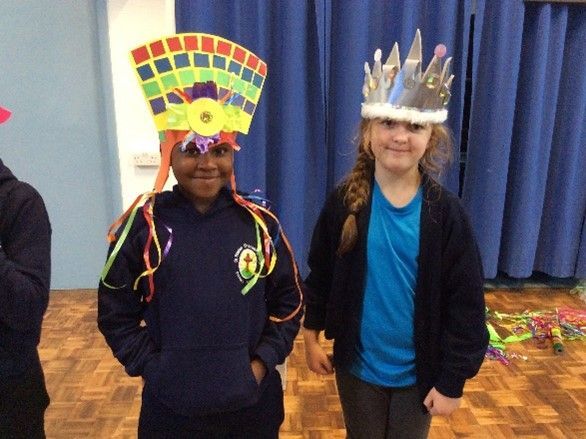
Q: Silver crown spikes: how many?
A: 7